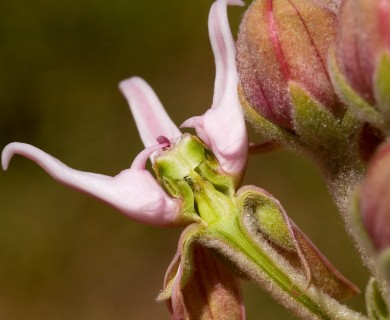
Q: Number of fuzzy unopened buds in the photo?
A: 3